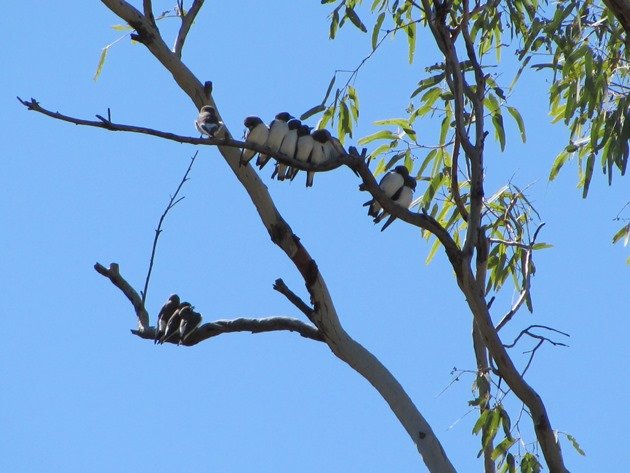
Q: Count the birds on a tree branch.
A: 12